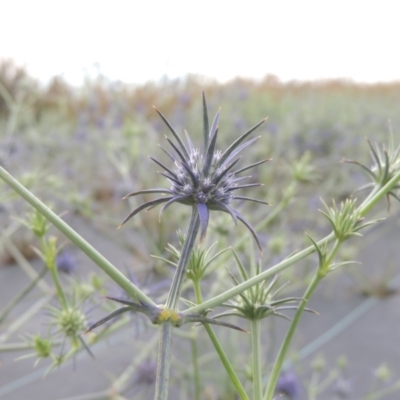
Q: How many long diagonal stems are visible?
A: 2